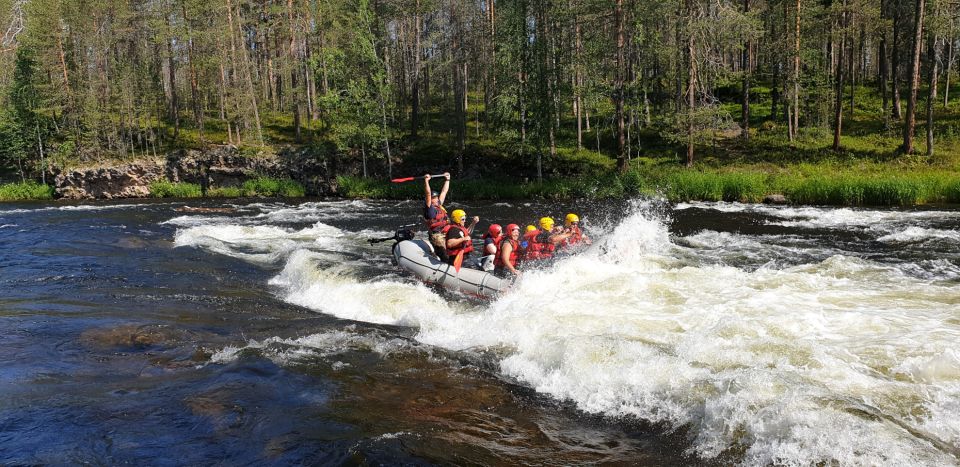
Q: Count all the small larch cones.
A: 0